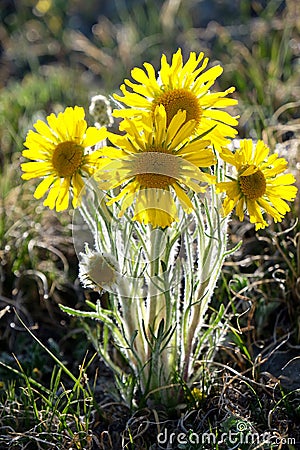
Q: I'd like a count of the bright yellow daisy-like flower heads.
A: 4